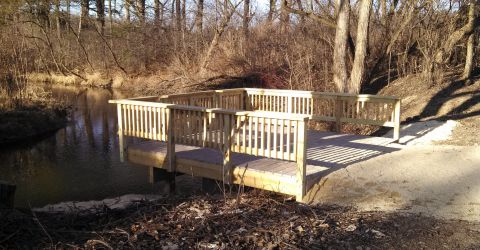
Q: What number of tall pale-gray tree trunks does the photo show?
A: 2